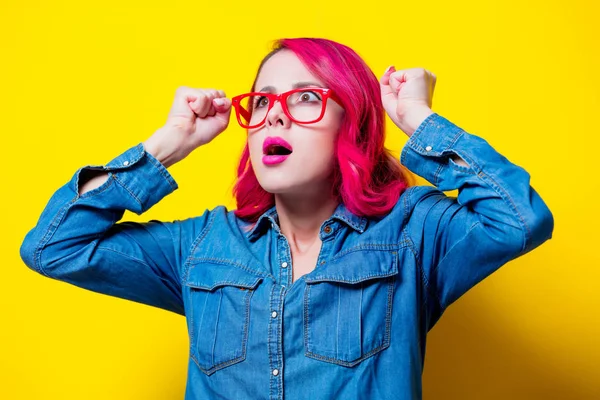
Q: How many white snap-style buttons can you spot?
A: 5